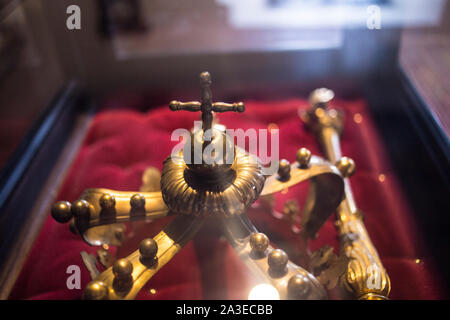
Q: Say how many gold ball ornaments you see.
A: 13